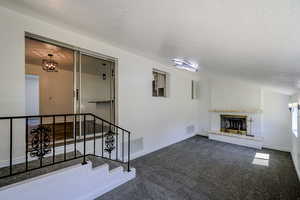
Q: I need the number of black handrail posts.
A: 13